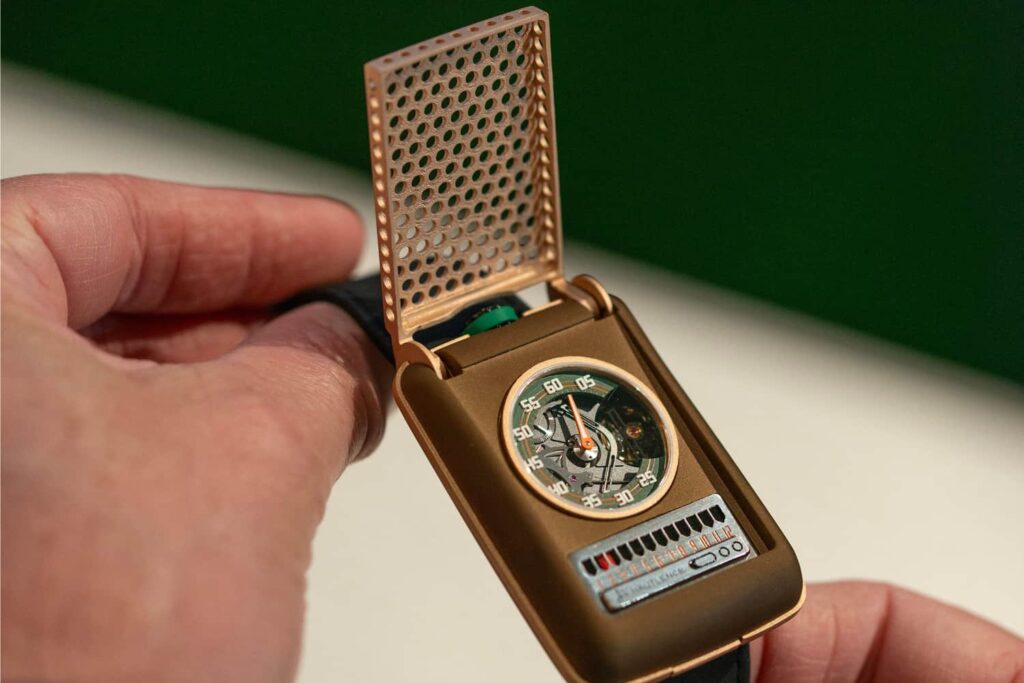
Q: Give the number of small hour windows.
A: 12